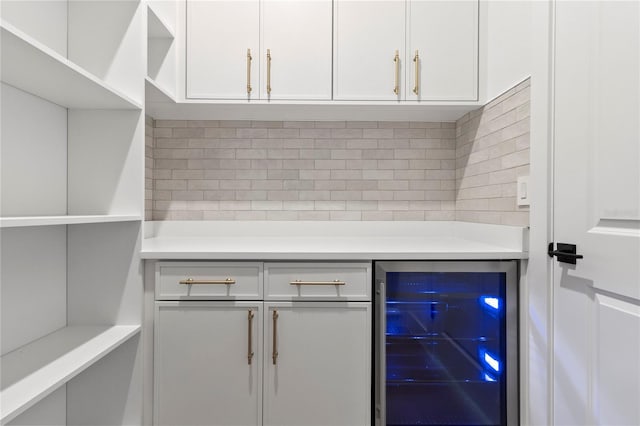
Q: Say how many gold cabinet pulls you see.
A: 8